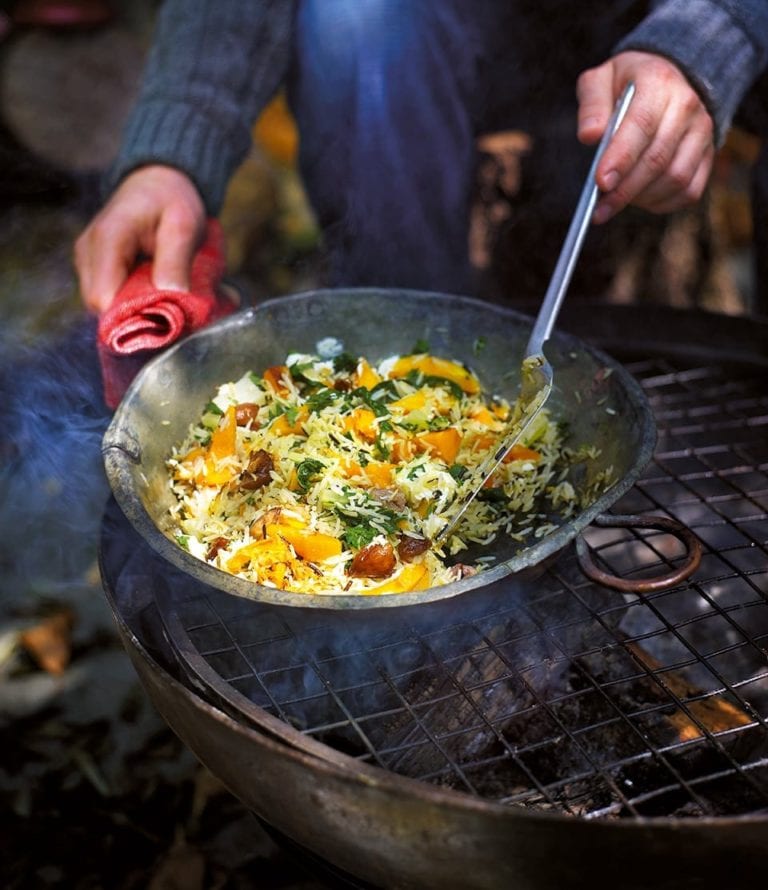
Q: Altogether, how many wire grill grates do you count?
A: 1